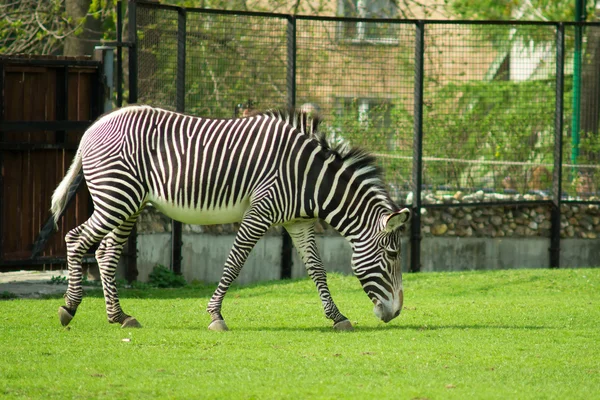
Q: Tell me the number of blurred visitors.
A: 2